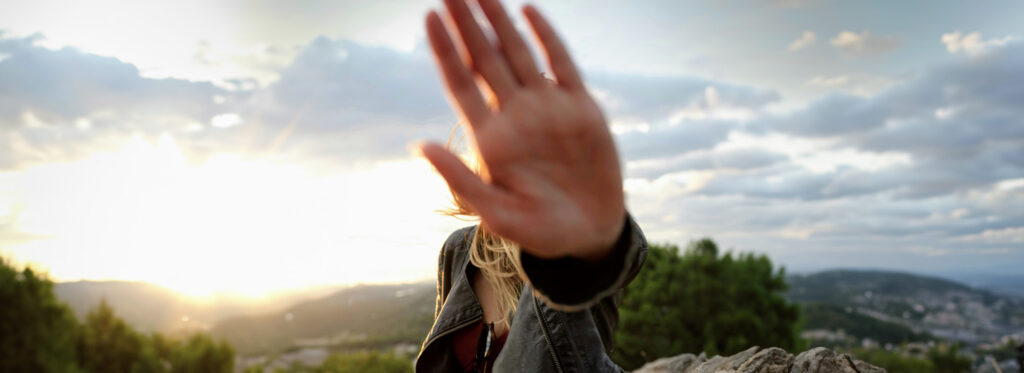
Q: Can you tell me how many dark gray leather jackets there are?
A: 1